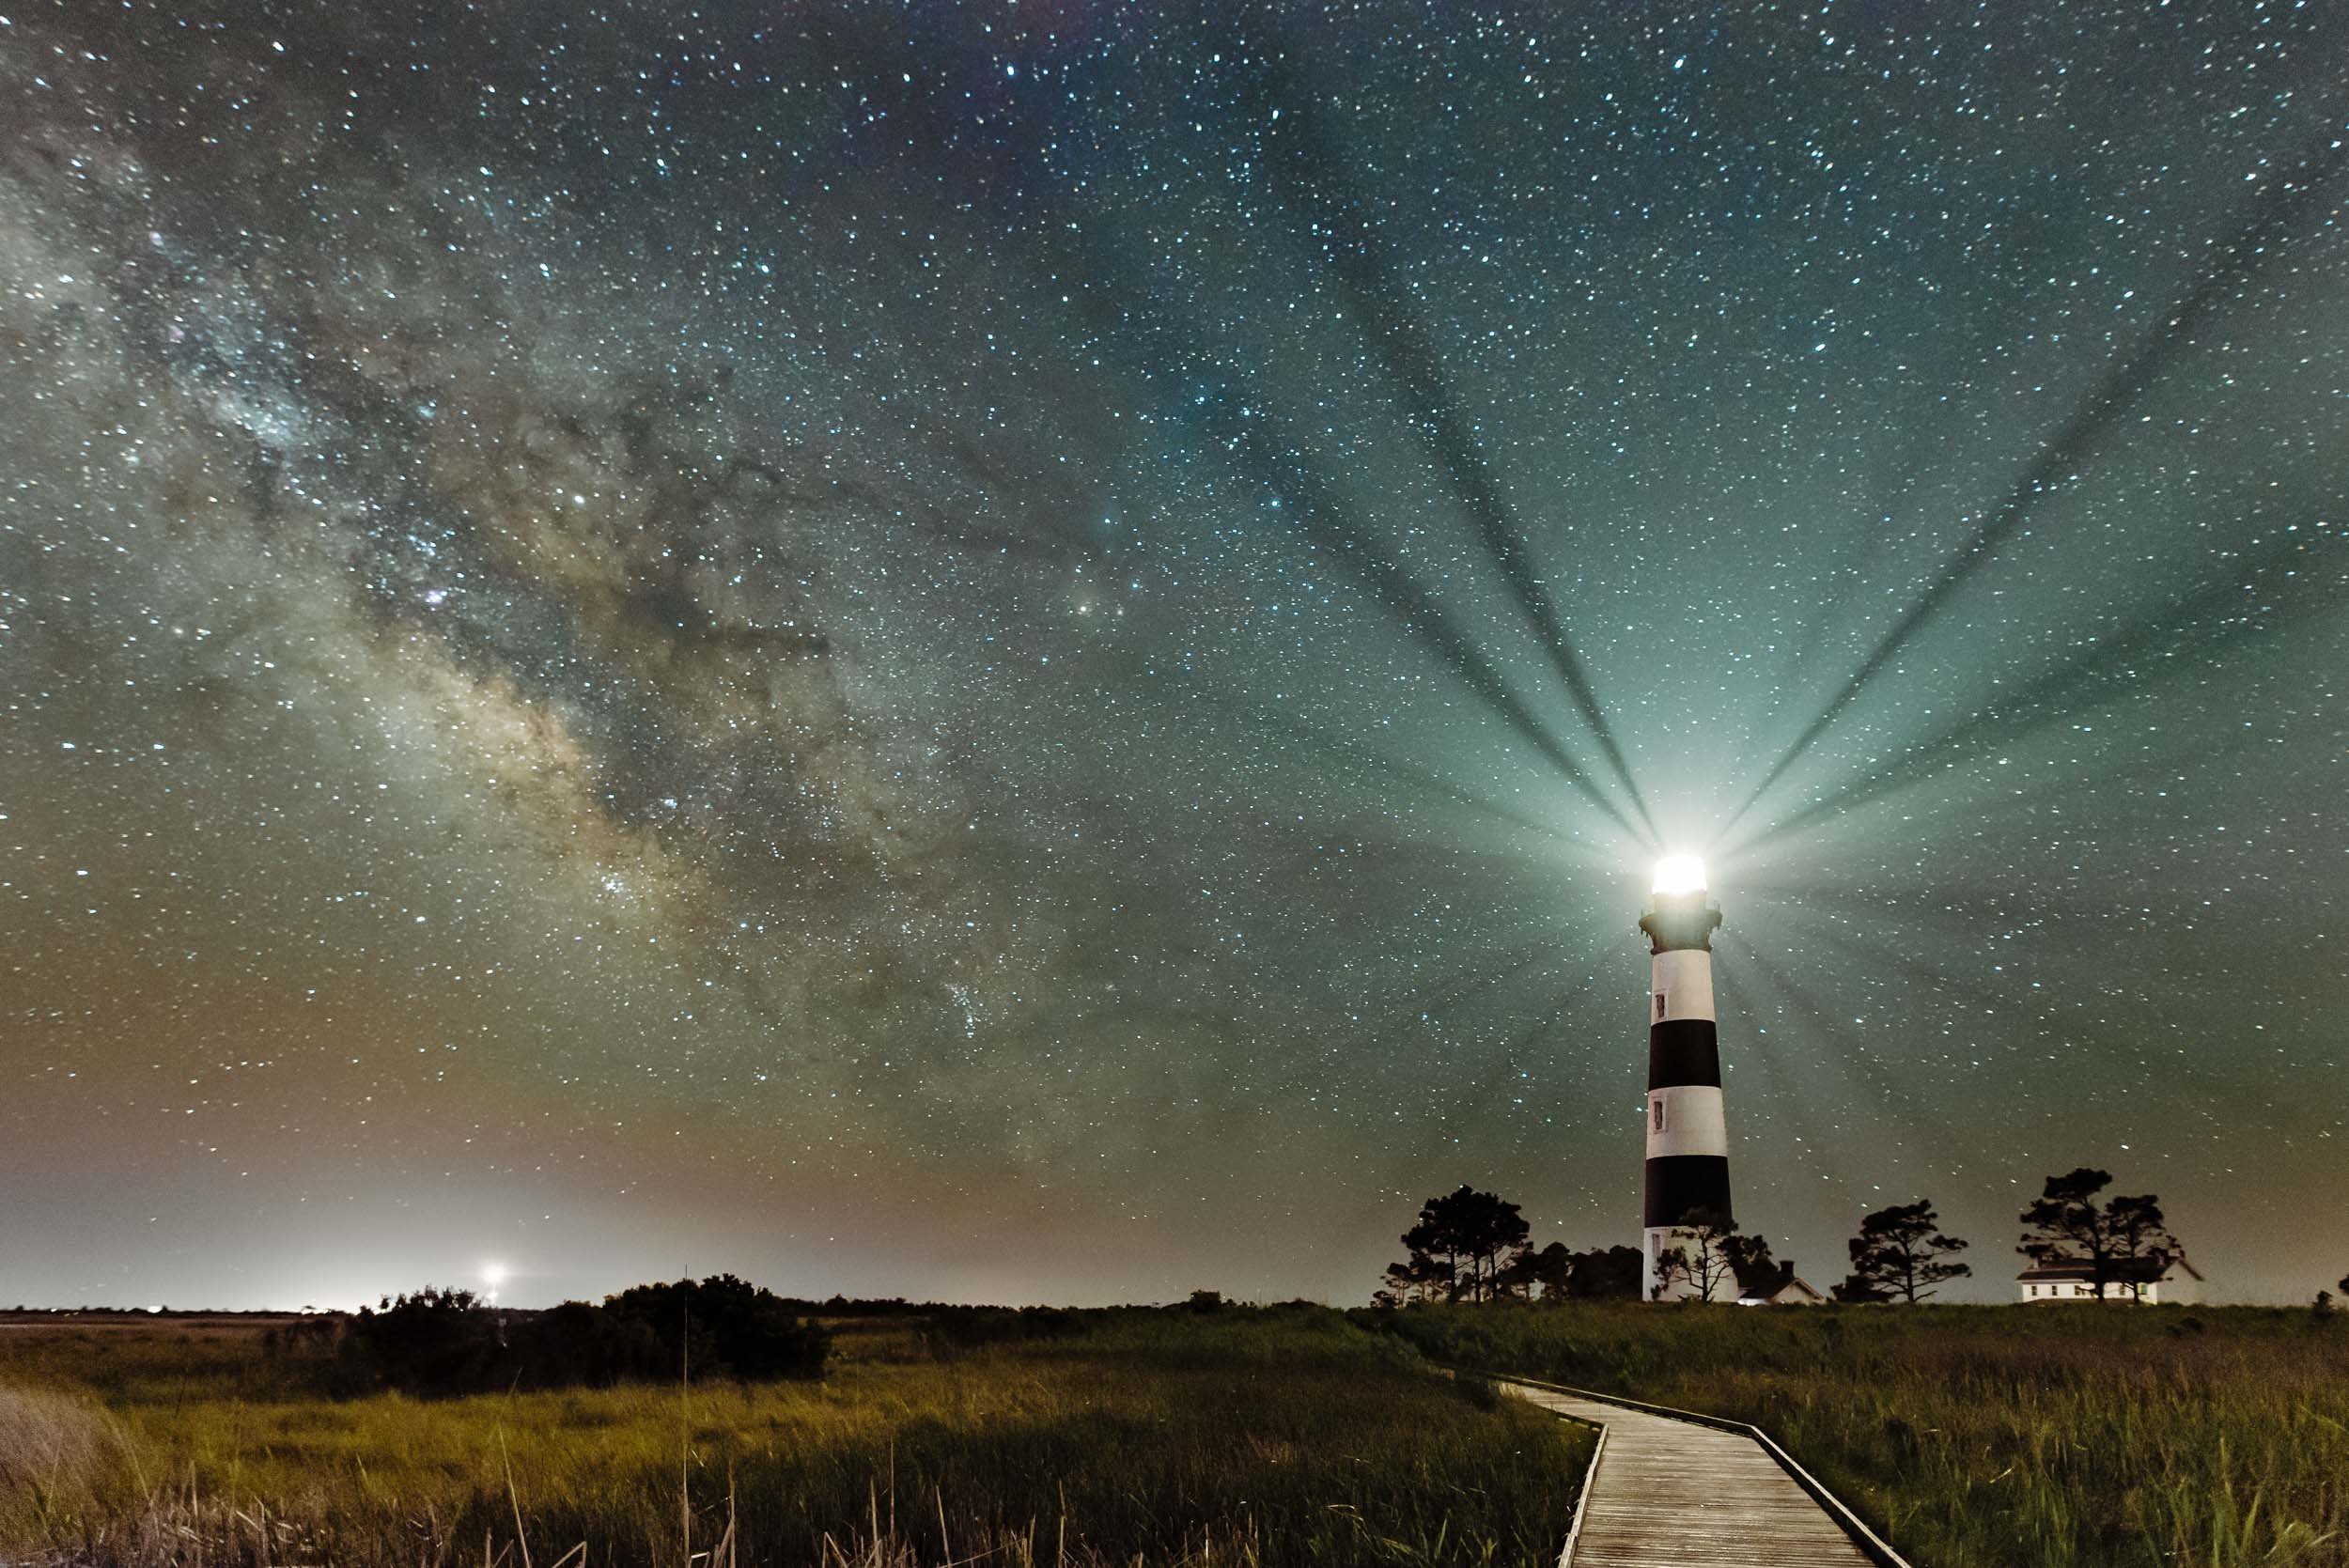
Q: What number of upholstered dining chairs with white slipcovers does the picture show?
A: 0